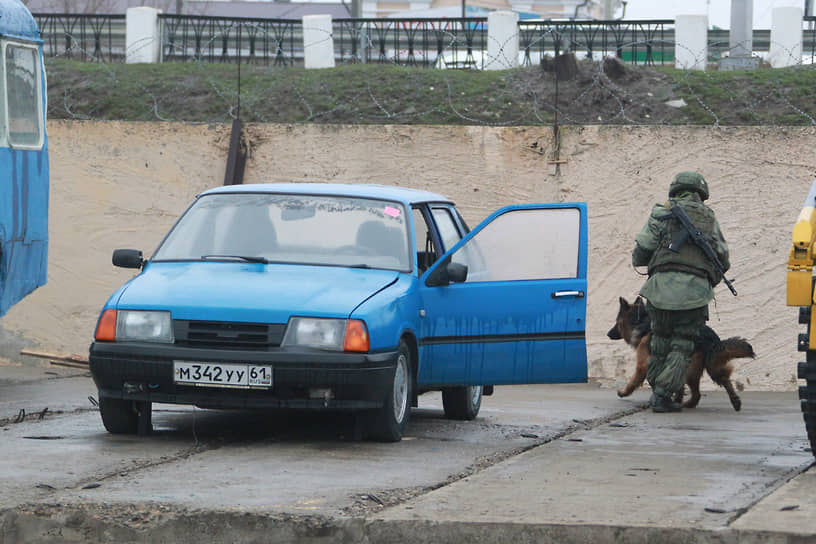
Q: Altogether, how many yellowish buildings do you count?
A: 1